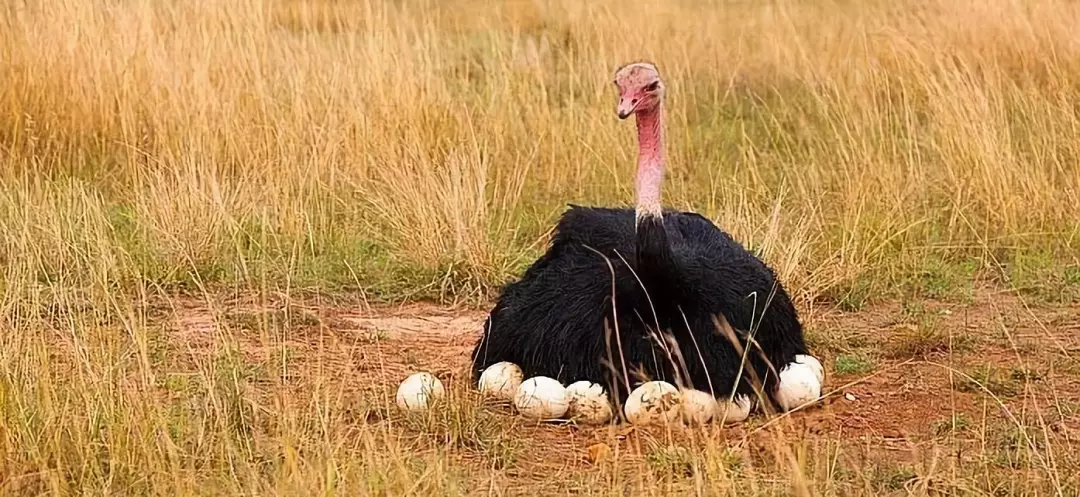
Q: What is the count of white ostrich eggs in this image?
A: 9